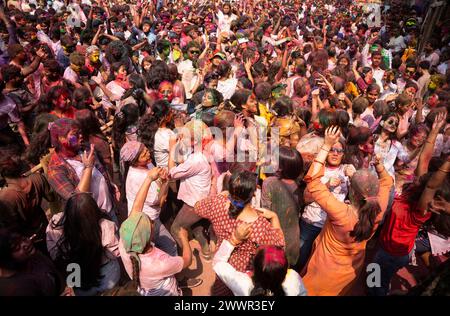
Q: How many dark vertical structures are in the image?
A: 1